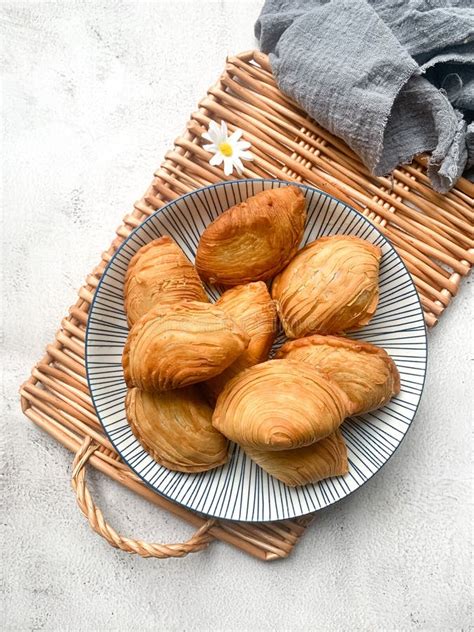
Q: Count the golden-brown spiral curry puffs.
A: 9